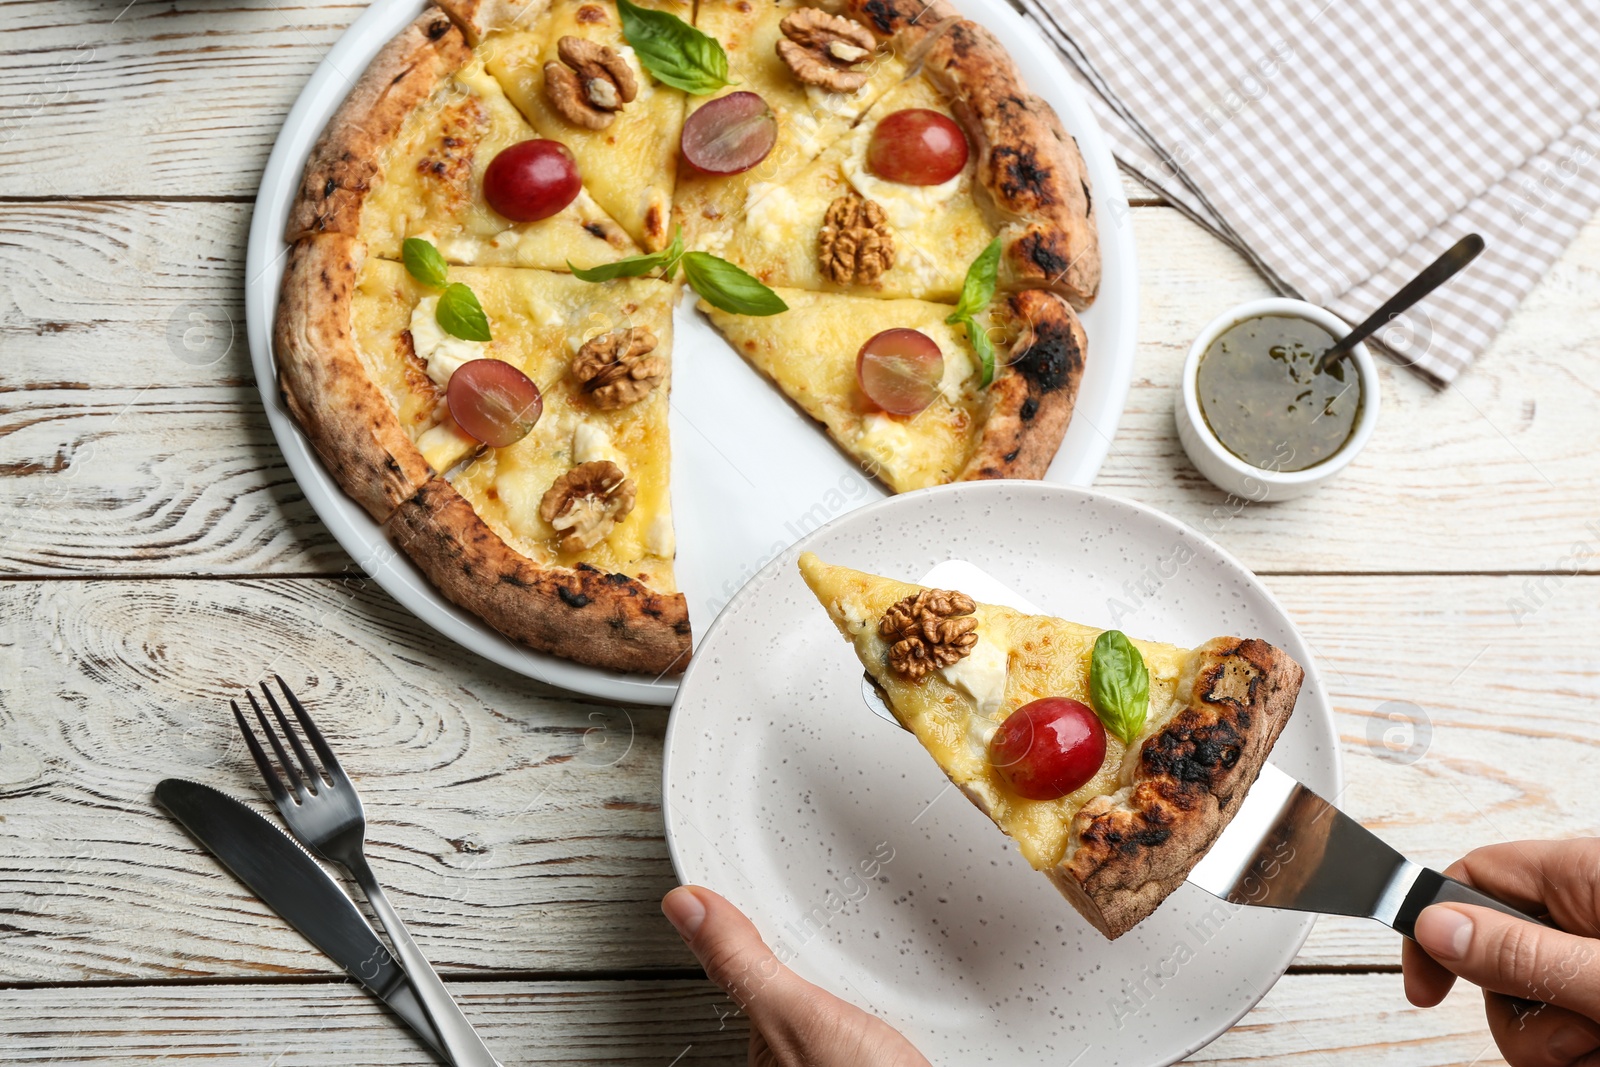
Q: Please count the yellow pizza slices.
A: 8